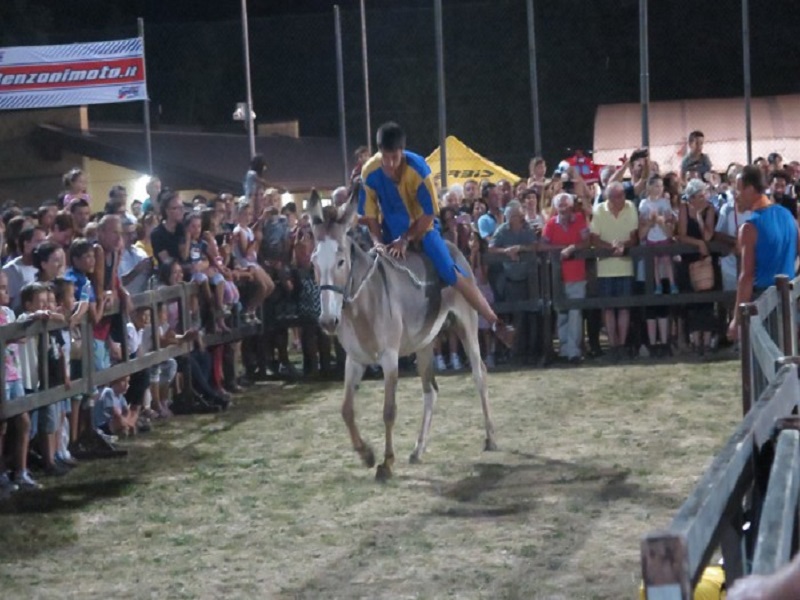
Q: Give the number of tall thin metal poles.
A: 8